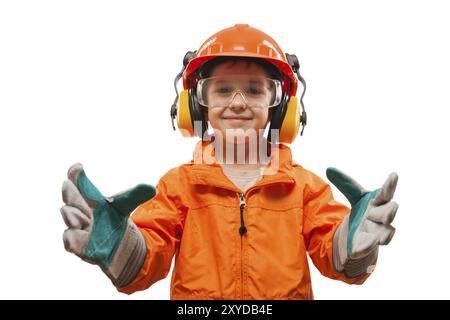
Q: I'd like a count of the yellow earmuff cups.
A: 2